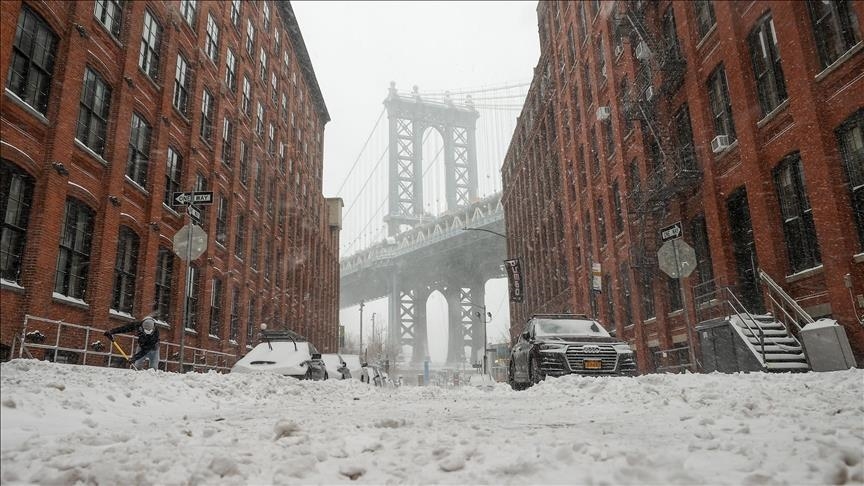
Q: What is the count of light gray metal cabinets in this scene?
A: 1